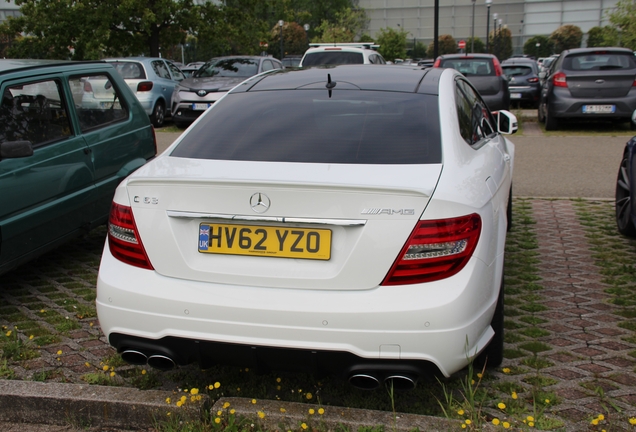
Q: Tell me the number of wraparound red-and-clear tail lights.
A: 2